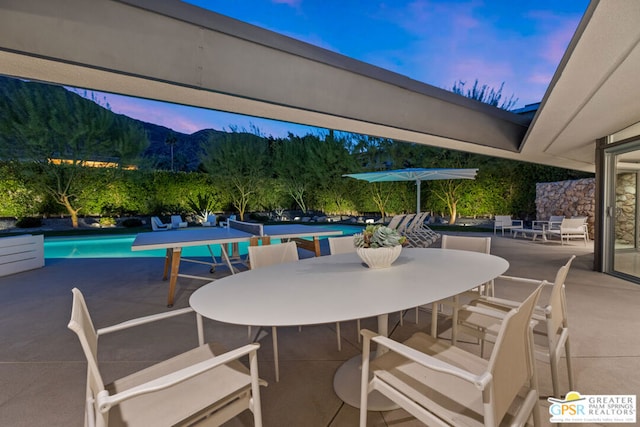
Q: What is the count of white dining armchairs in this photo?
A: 6